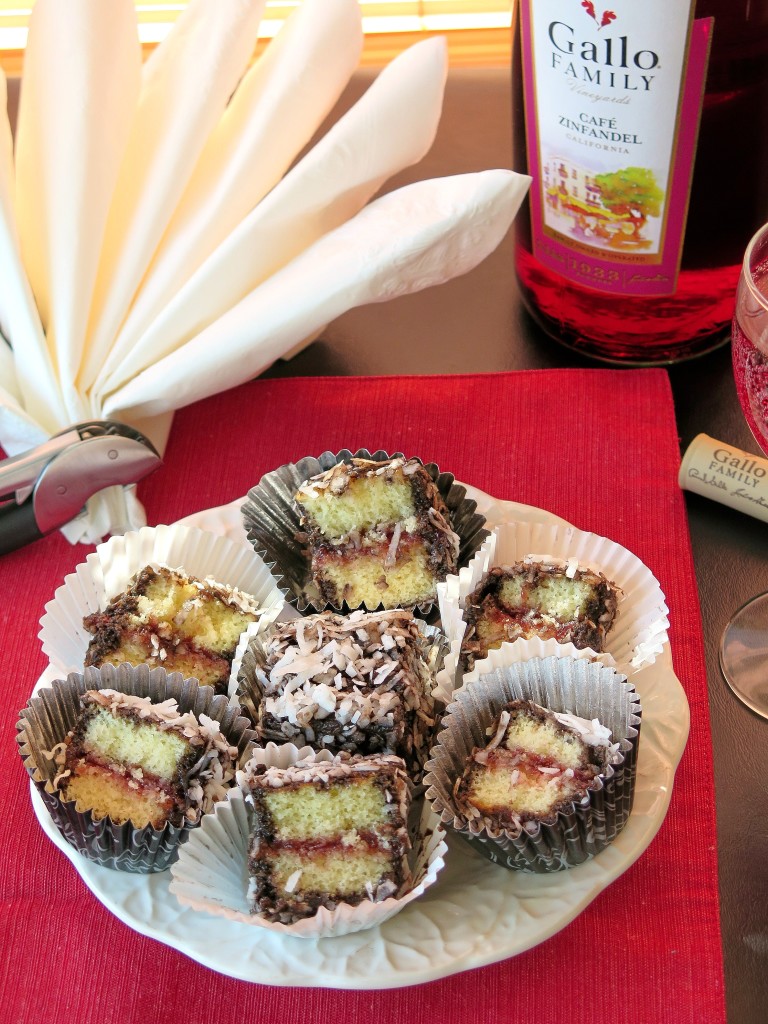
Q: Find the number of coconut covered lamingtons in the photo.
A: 7